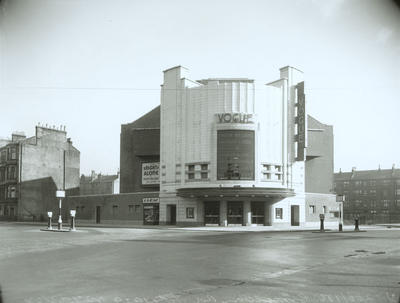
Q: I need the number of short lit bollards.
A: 4